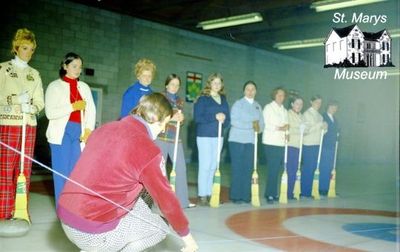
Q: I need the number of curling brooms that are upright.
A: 9